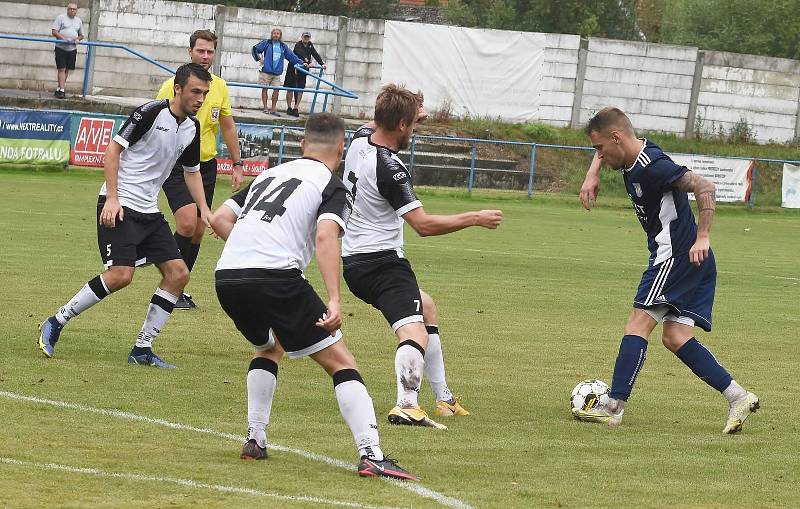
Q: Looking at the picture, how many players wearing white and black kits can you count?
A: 3